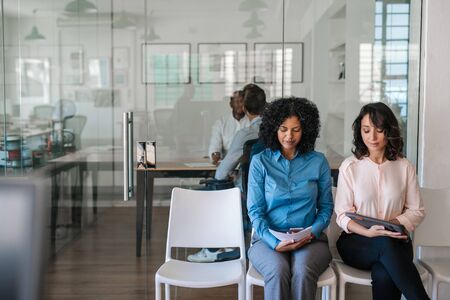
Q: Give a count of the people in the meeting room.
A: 2